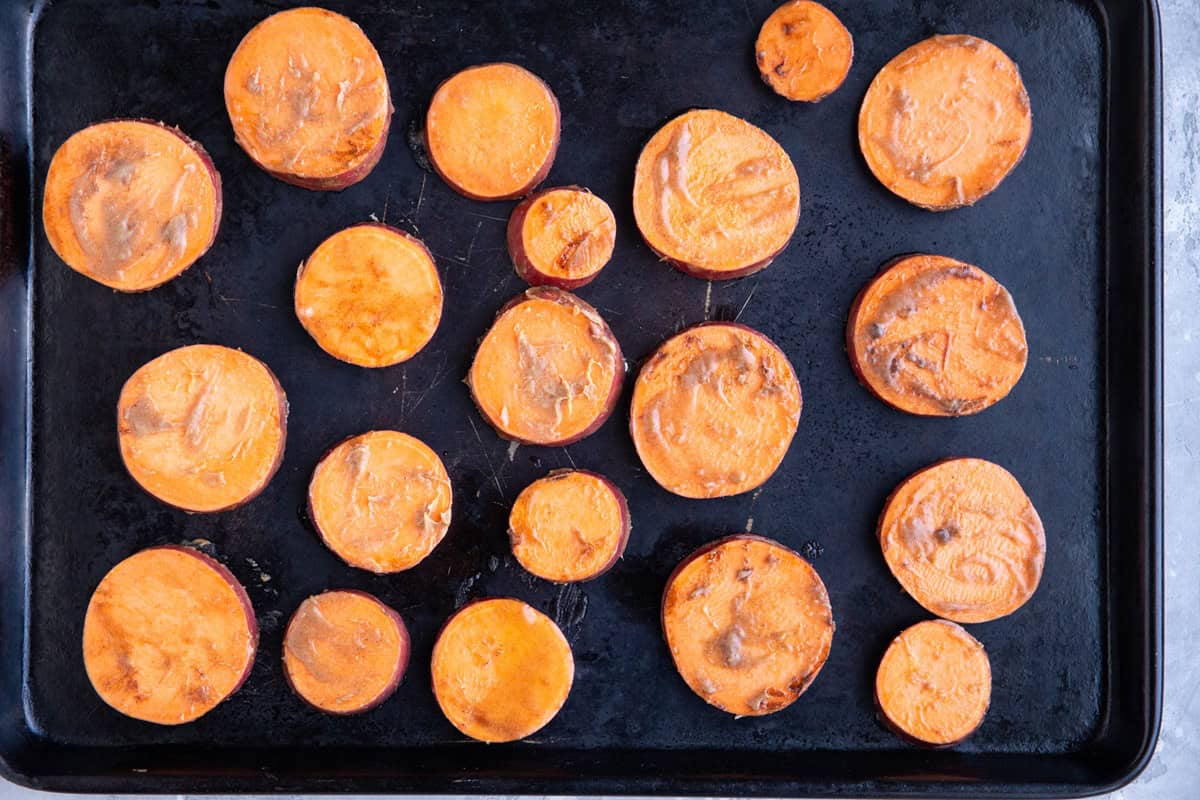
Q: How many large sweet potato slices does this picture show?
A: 10